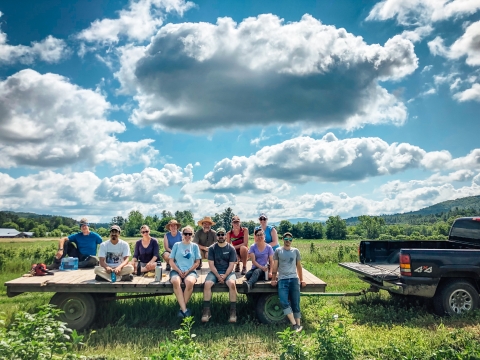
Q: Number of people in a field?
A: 11